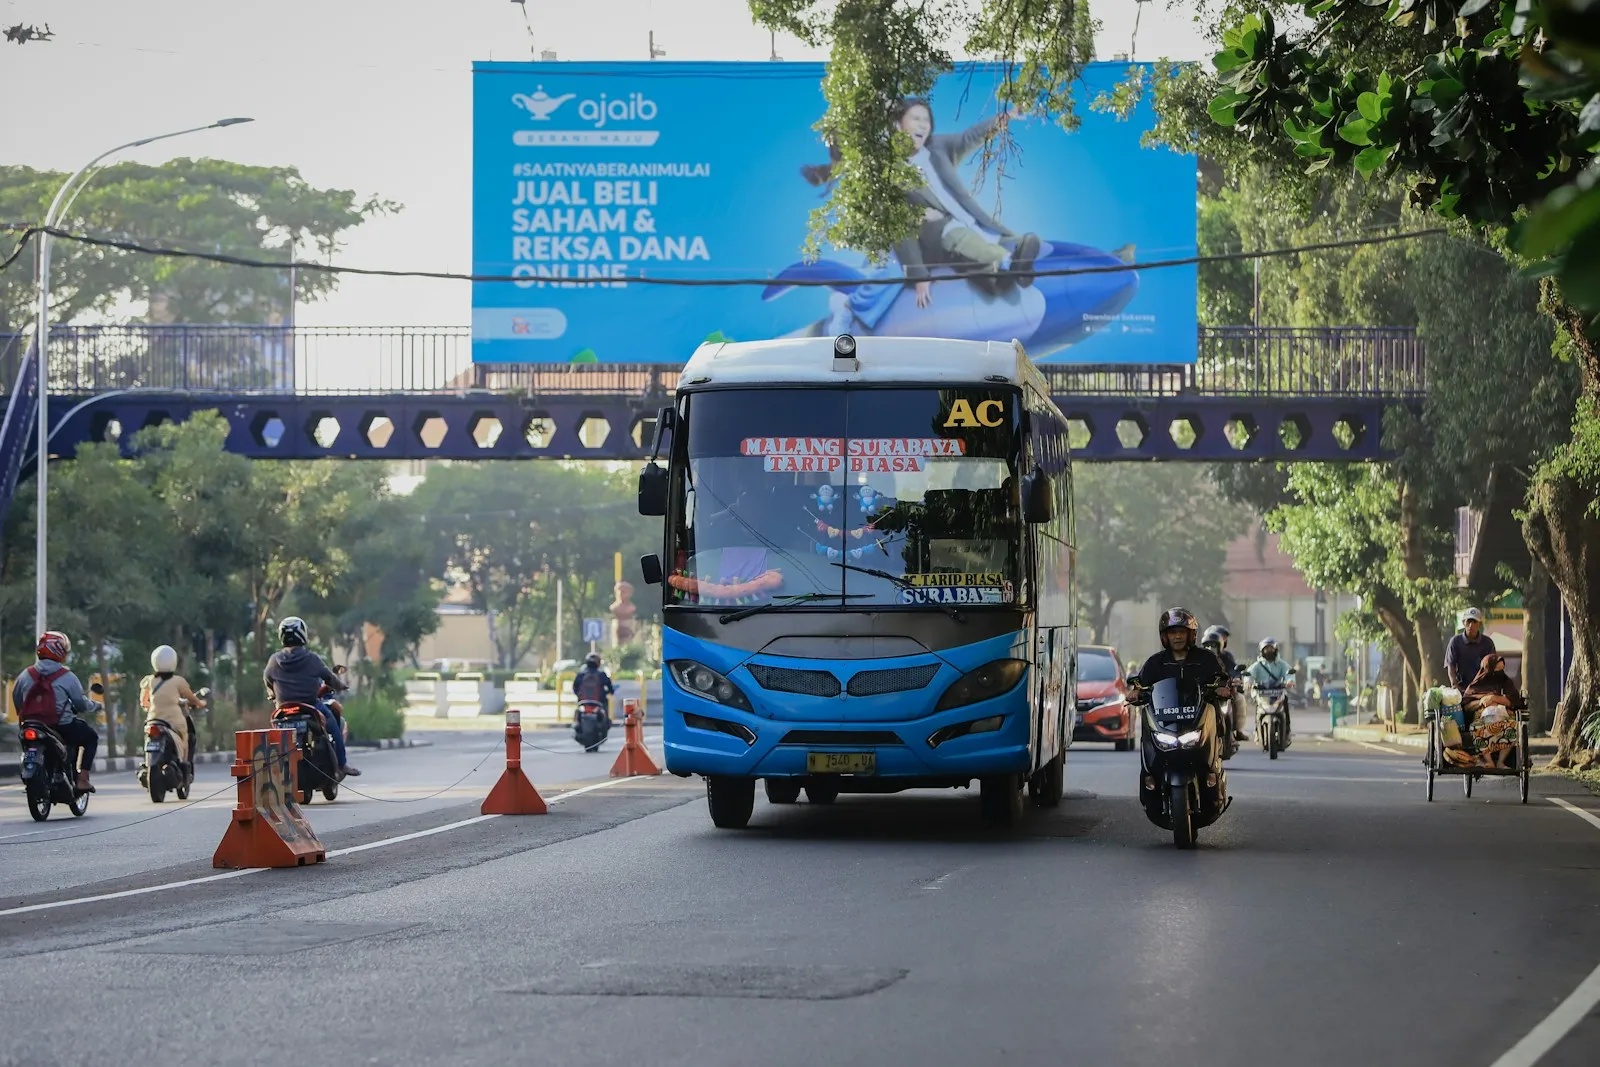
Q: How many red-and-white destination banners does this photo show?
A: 2